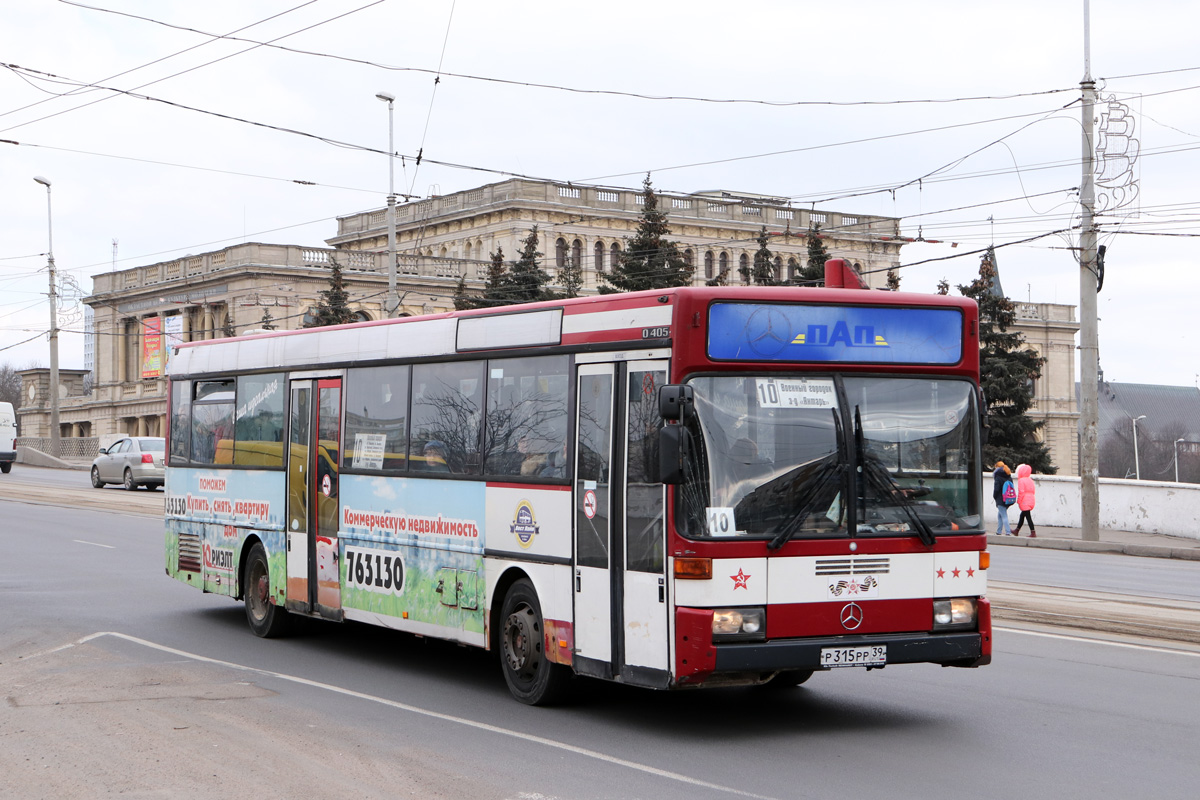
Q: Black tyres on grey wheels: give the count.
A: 4